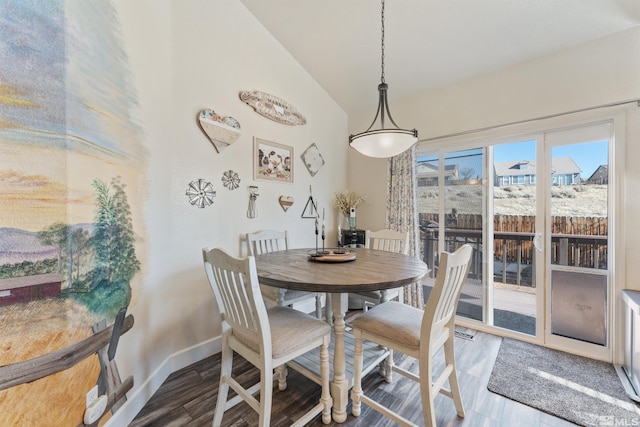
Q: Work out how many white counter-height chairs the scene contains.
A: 4